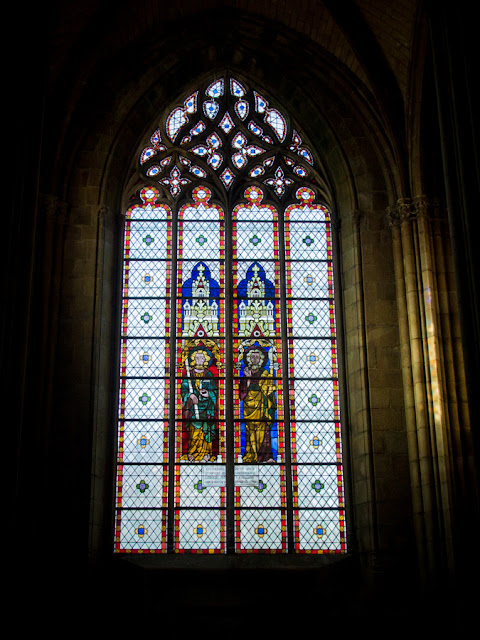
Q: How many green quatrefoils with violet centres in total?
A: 12